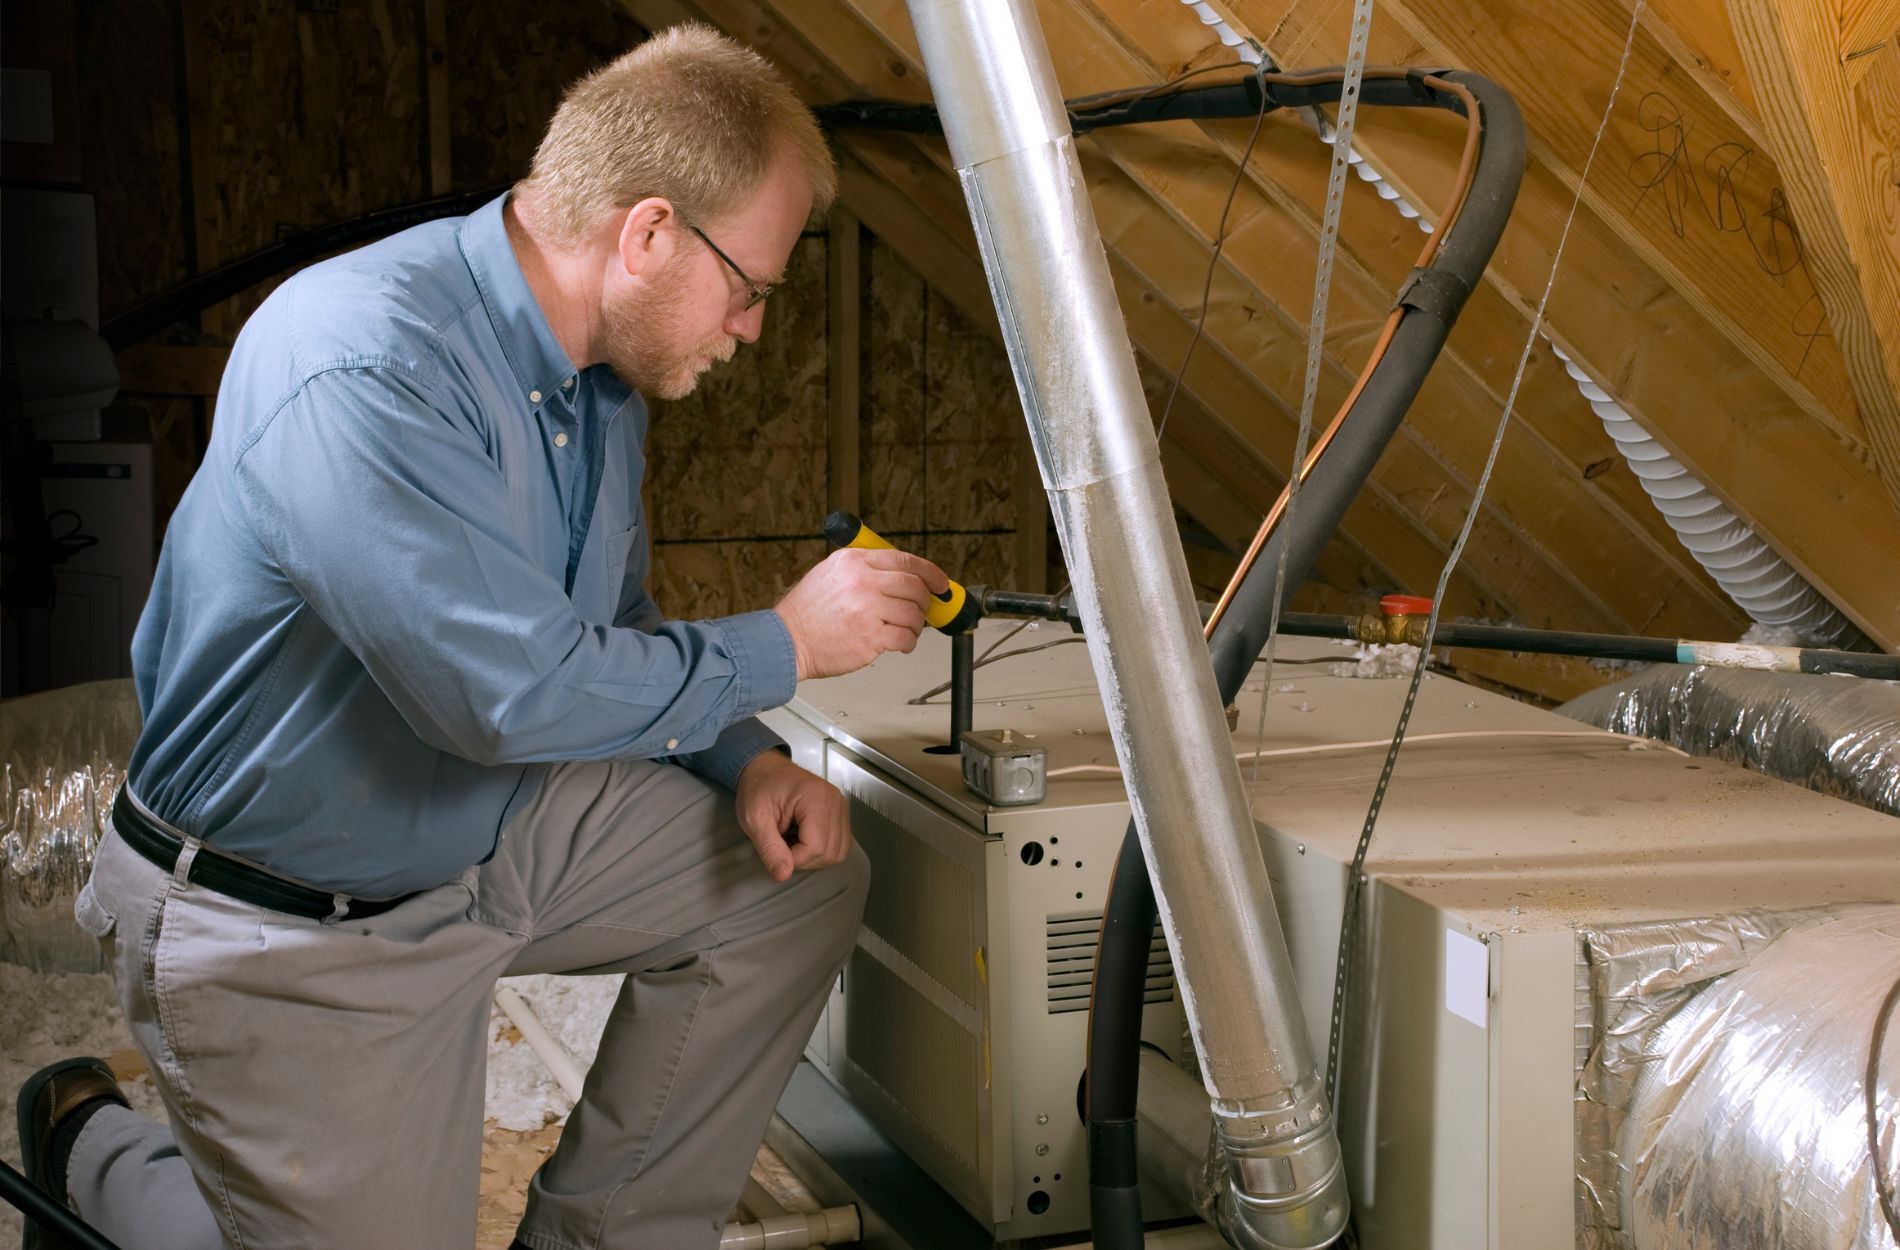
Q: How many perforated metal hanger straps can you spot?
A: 2